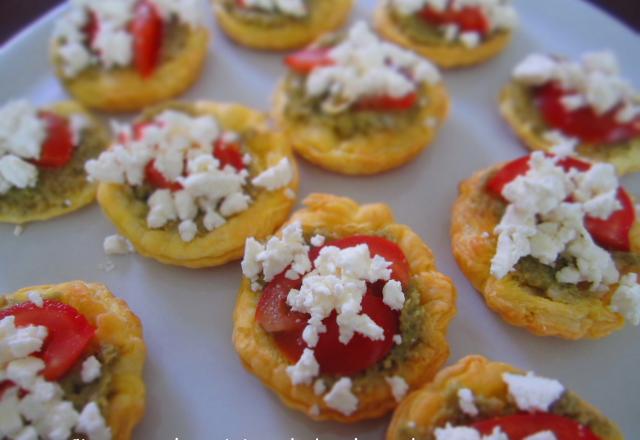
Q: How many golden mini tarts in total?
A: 11